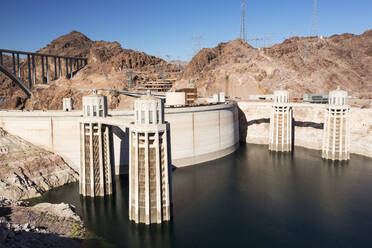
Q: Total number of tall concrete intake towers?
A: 4